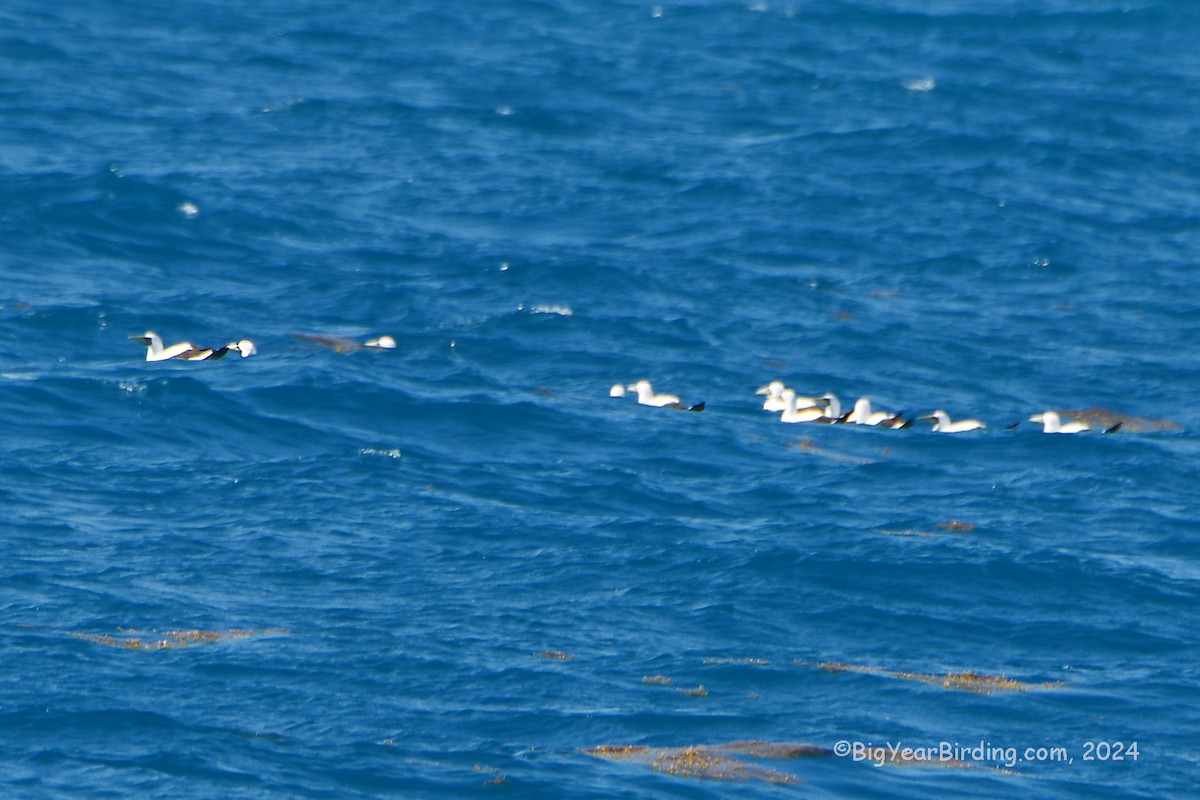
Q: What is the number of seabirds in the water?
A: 11